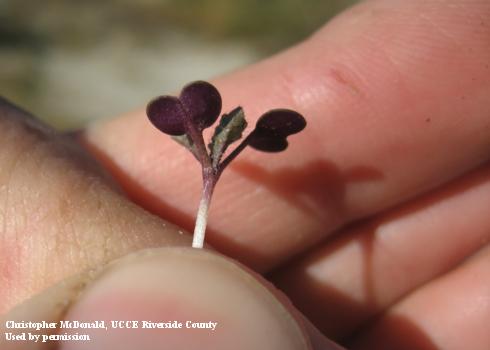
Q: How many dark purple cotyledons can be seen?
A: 2